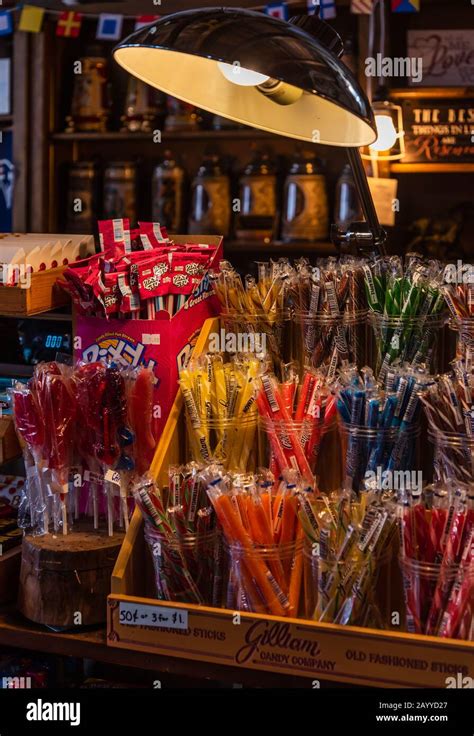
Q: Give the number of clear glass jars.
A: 12